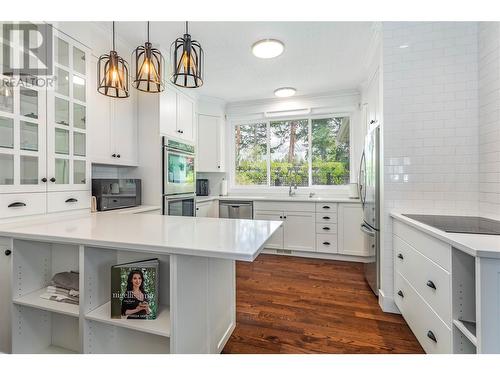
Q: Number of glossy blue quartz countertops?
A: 0